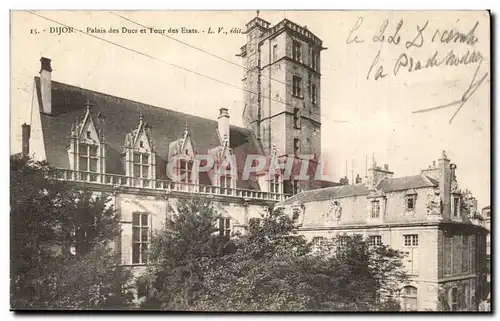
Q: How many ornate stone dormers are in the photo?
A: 5